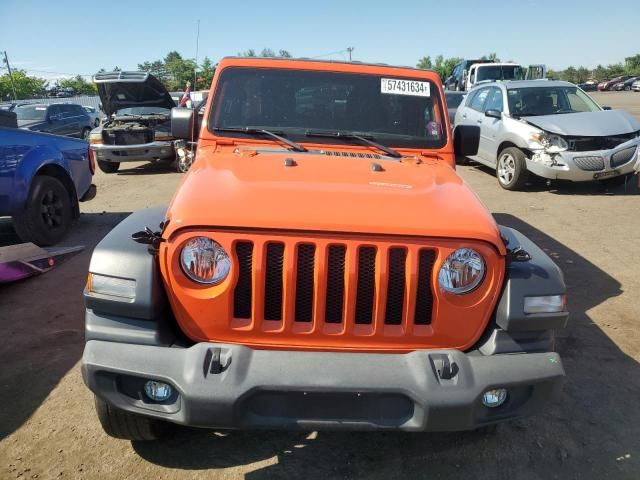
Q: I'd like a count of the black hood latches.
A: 2